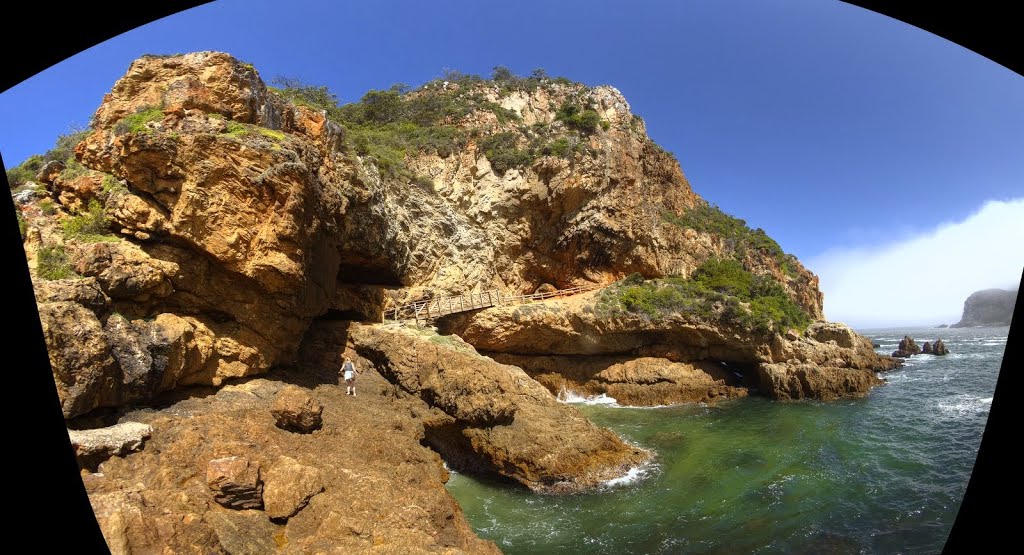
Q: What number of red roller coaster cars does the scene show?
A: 0